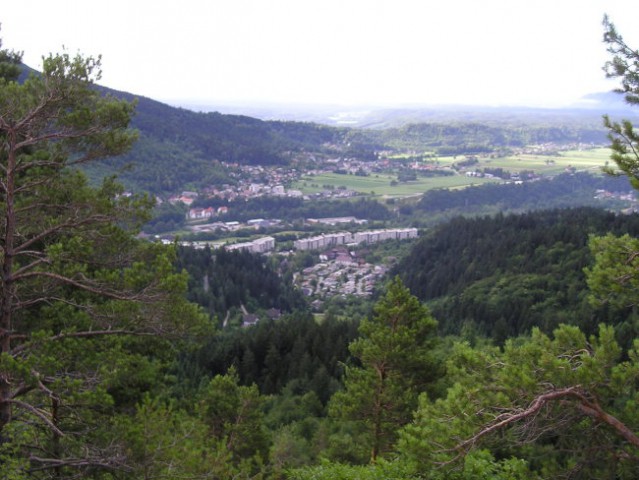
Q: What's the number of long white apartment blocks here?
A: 3